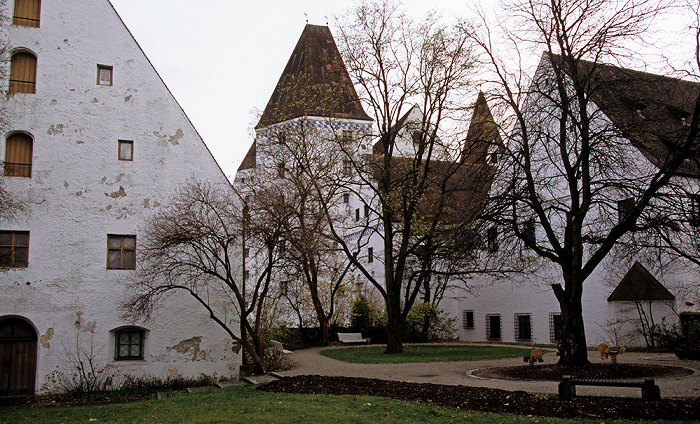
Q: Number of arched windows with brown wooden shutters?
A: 3